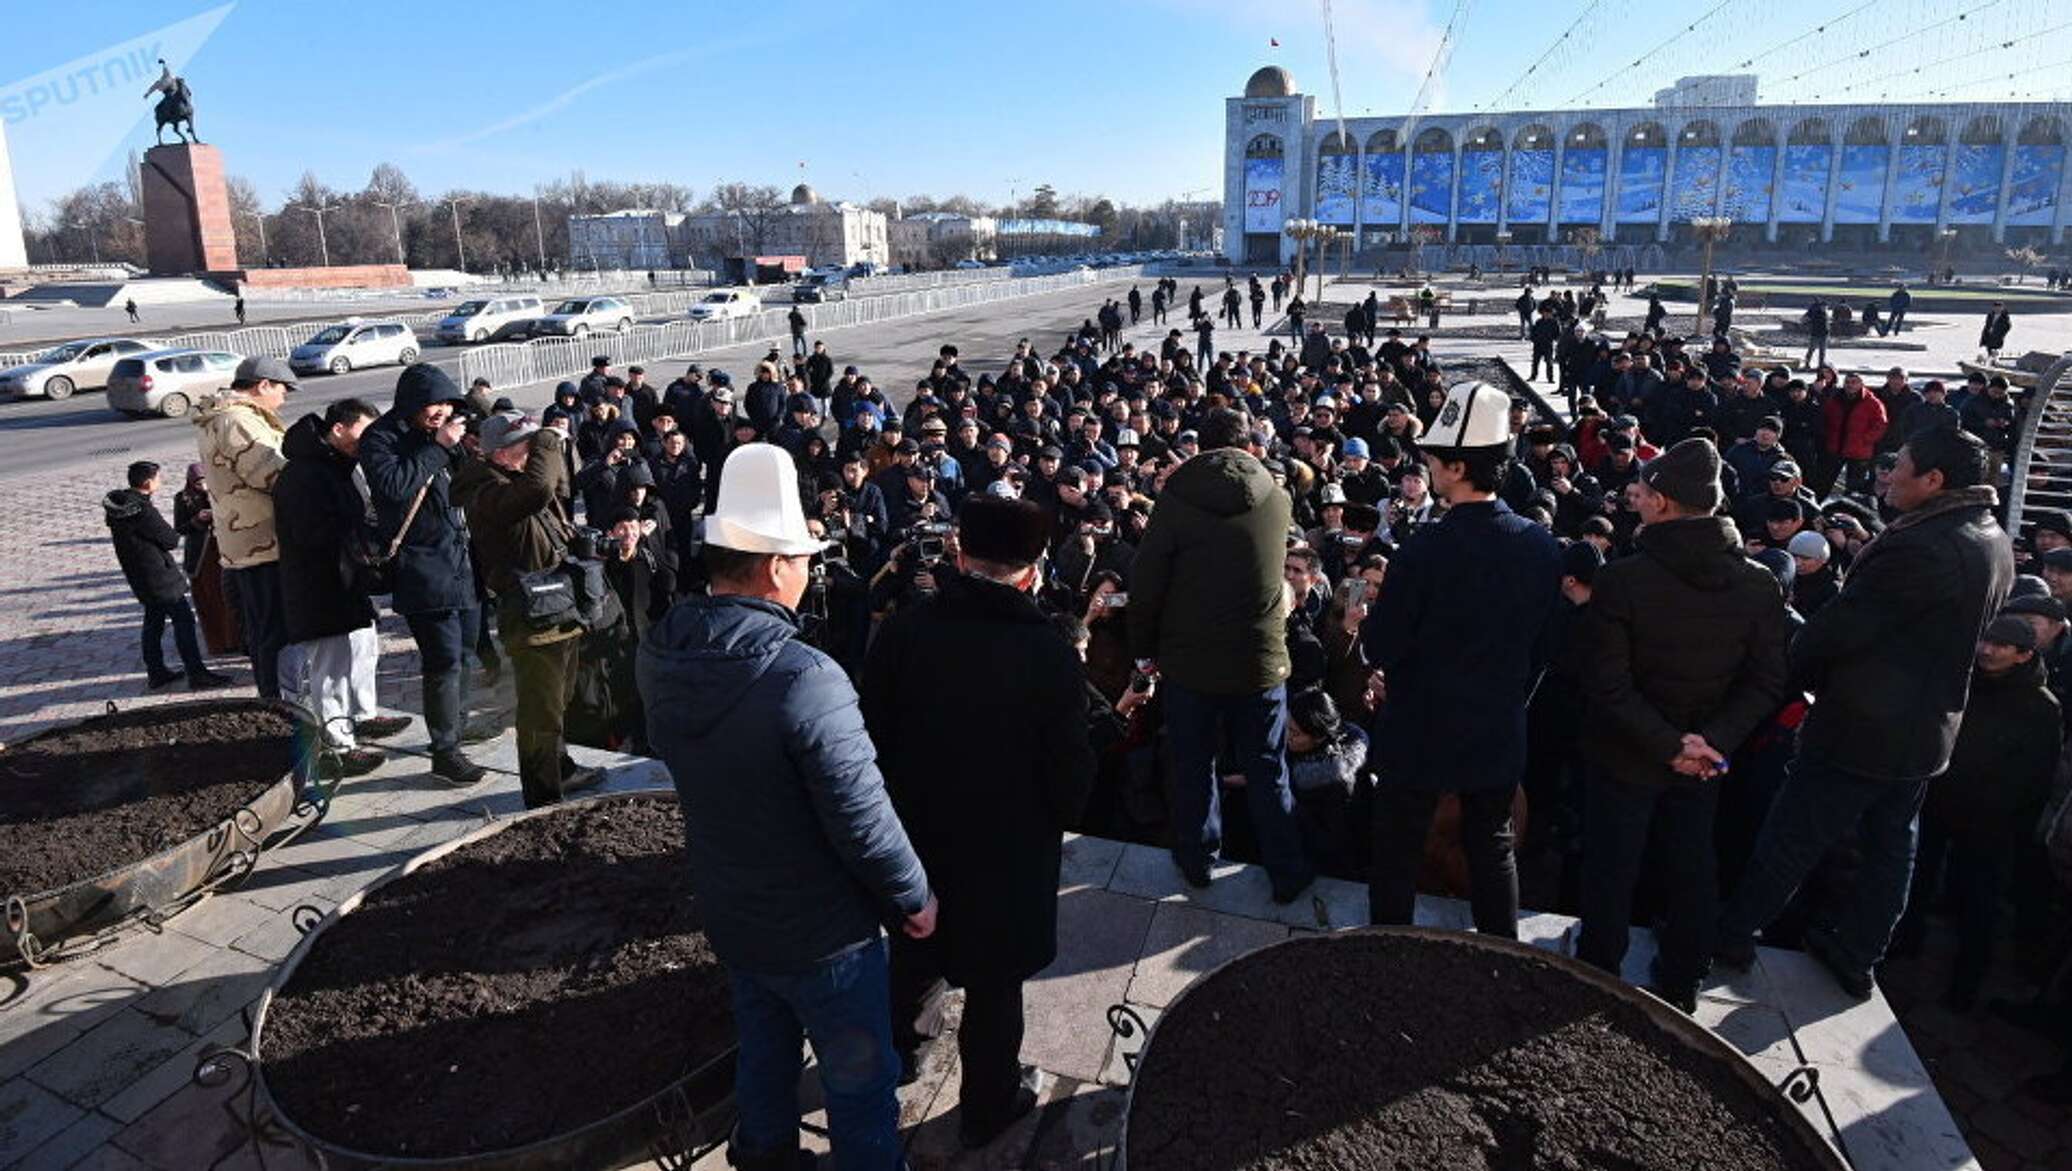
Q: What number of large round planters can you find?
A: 3